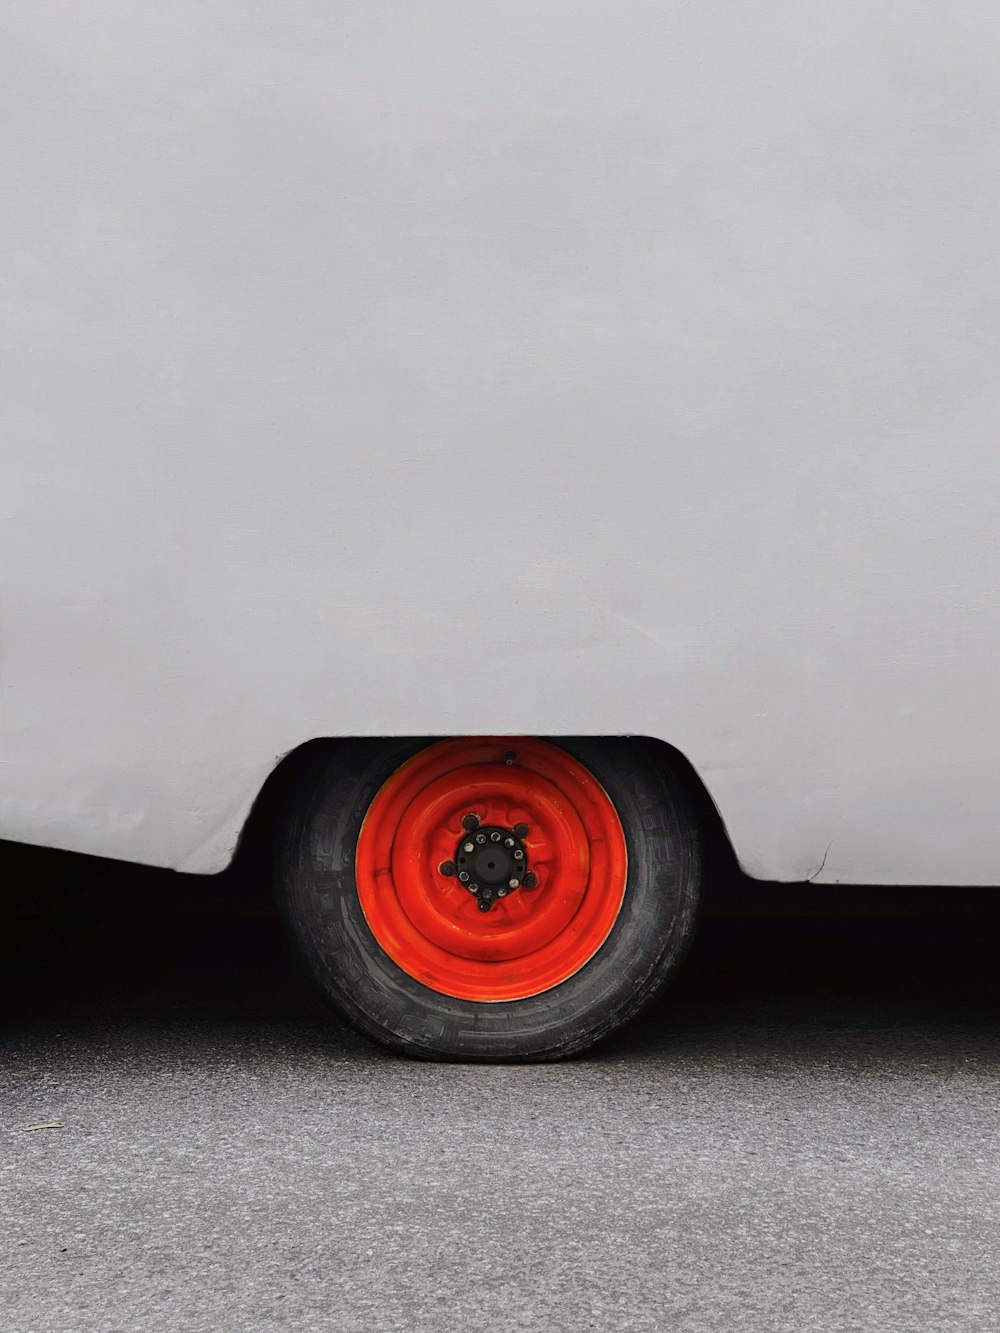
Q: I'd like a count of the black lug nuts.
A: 5